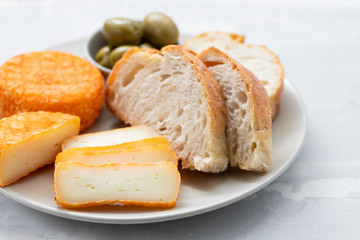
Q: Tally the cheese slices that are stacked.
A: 3